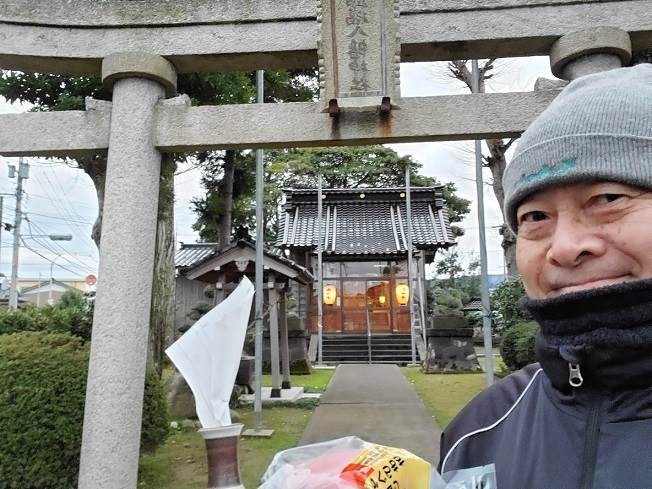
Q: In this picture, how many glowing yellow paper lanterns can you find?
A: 2